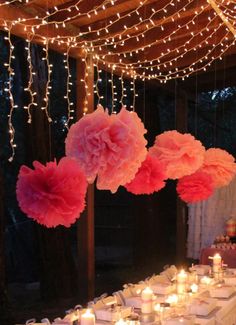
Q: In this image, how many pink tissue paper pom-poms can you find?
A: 6